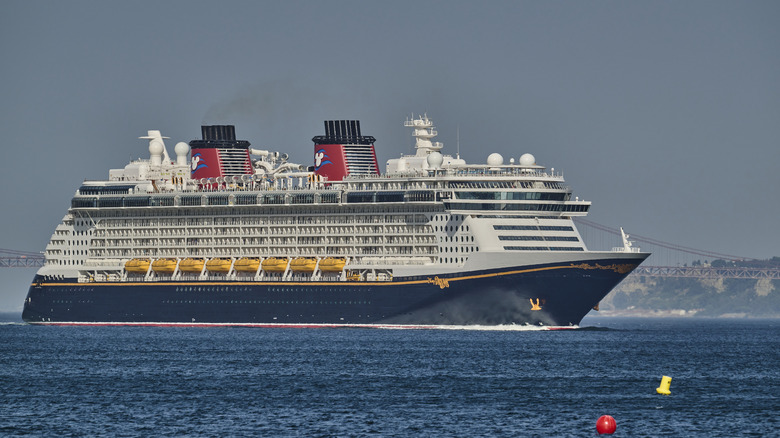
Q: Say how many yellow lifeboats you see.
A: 8